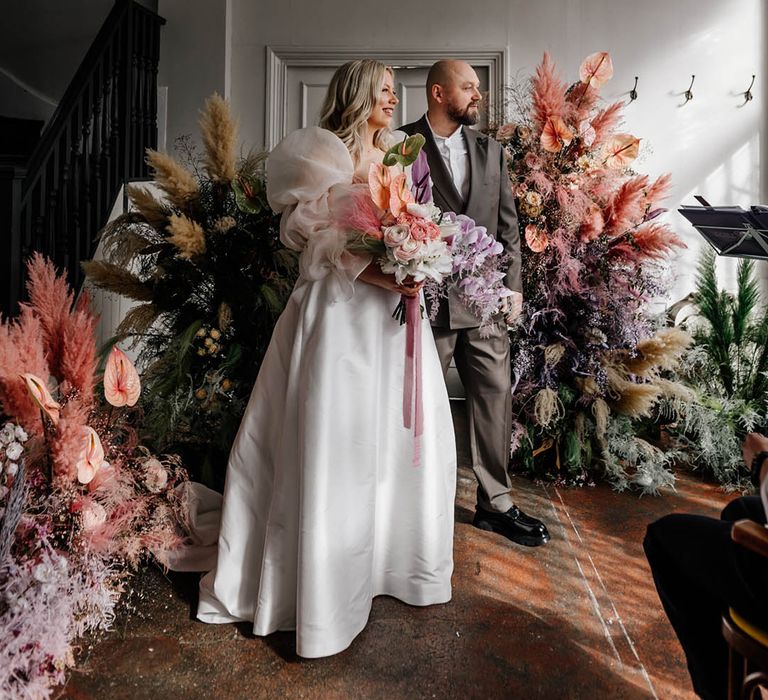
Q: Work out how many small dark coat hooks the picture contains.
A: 3